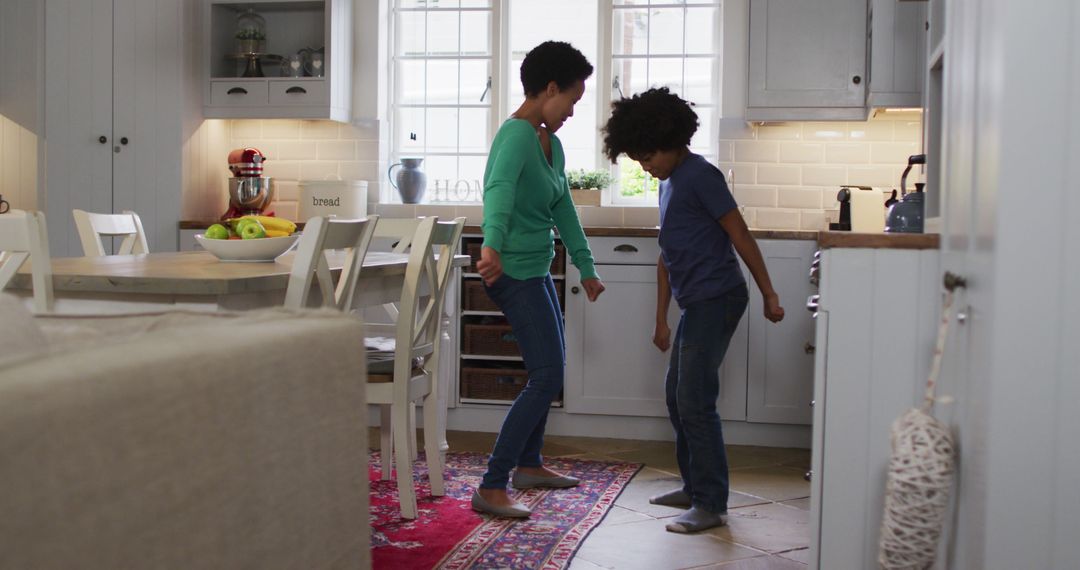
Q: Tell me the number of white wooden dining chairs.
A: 5